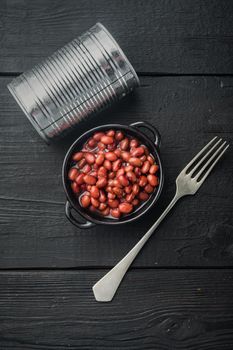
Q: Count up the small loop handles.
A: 2